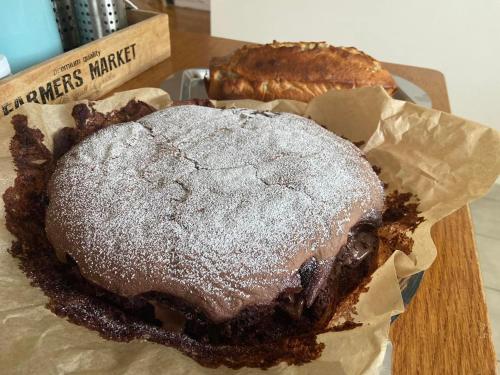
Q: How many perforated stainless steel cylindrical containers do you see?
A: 2